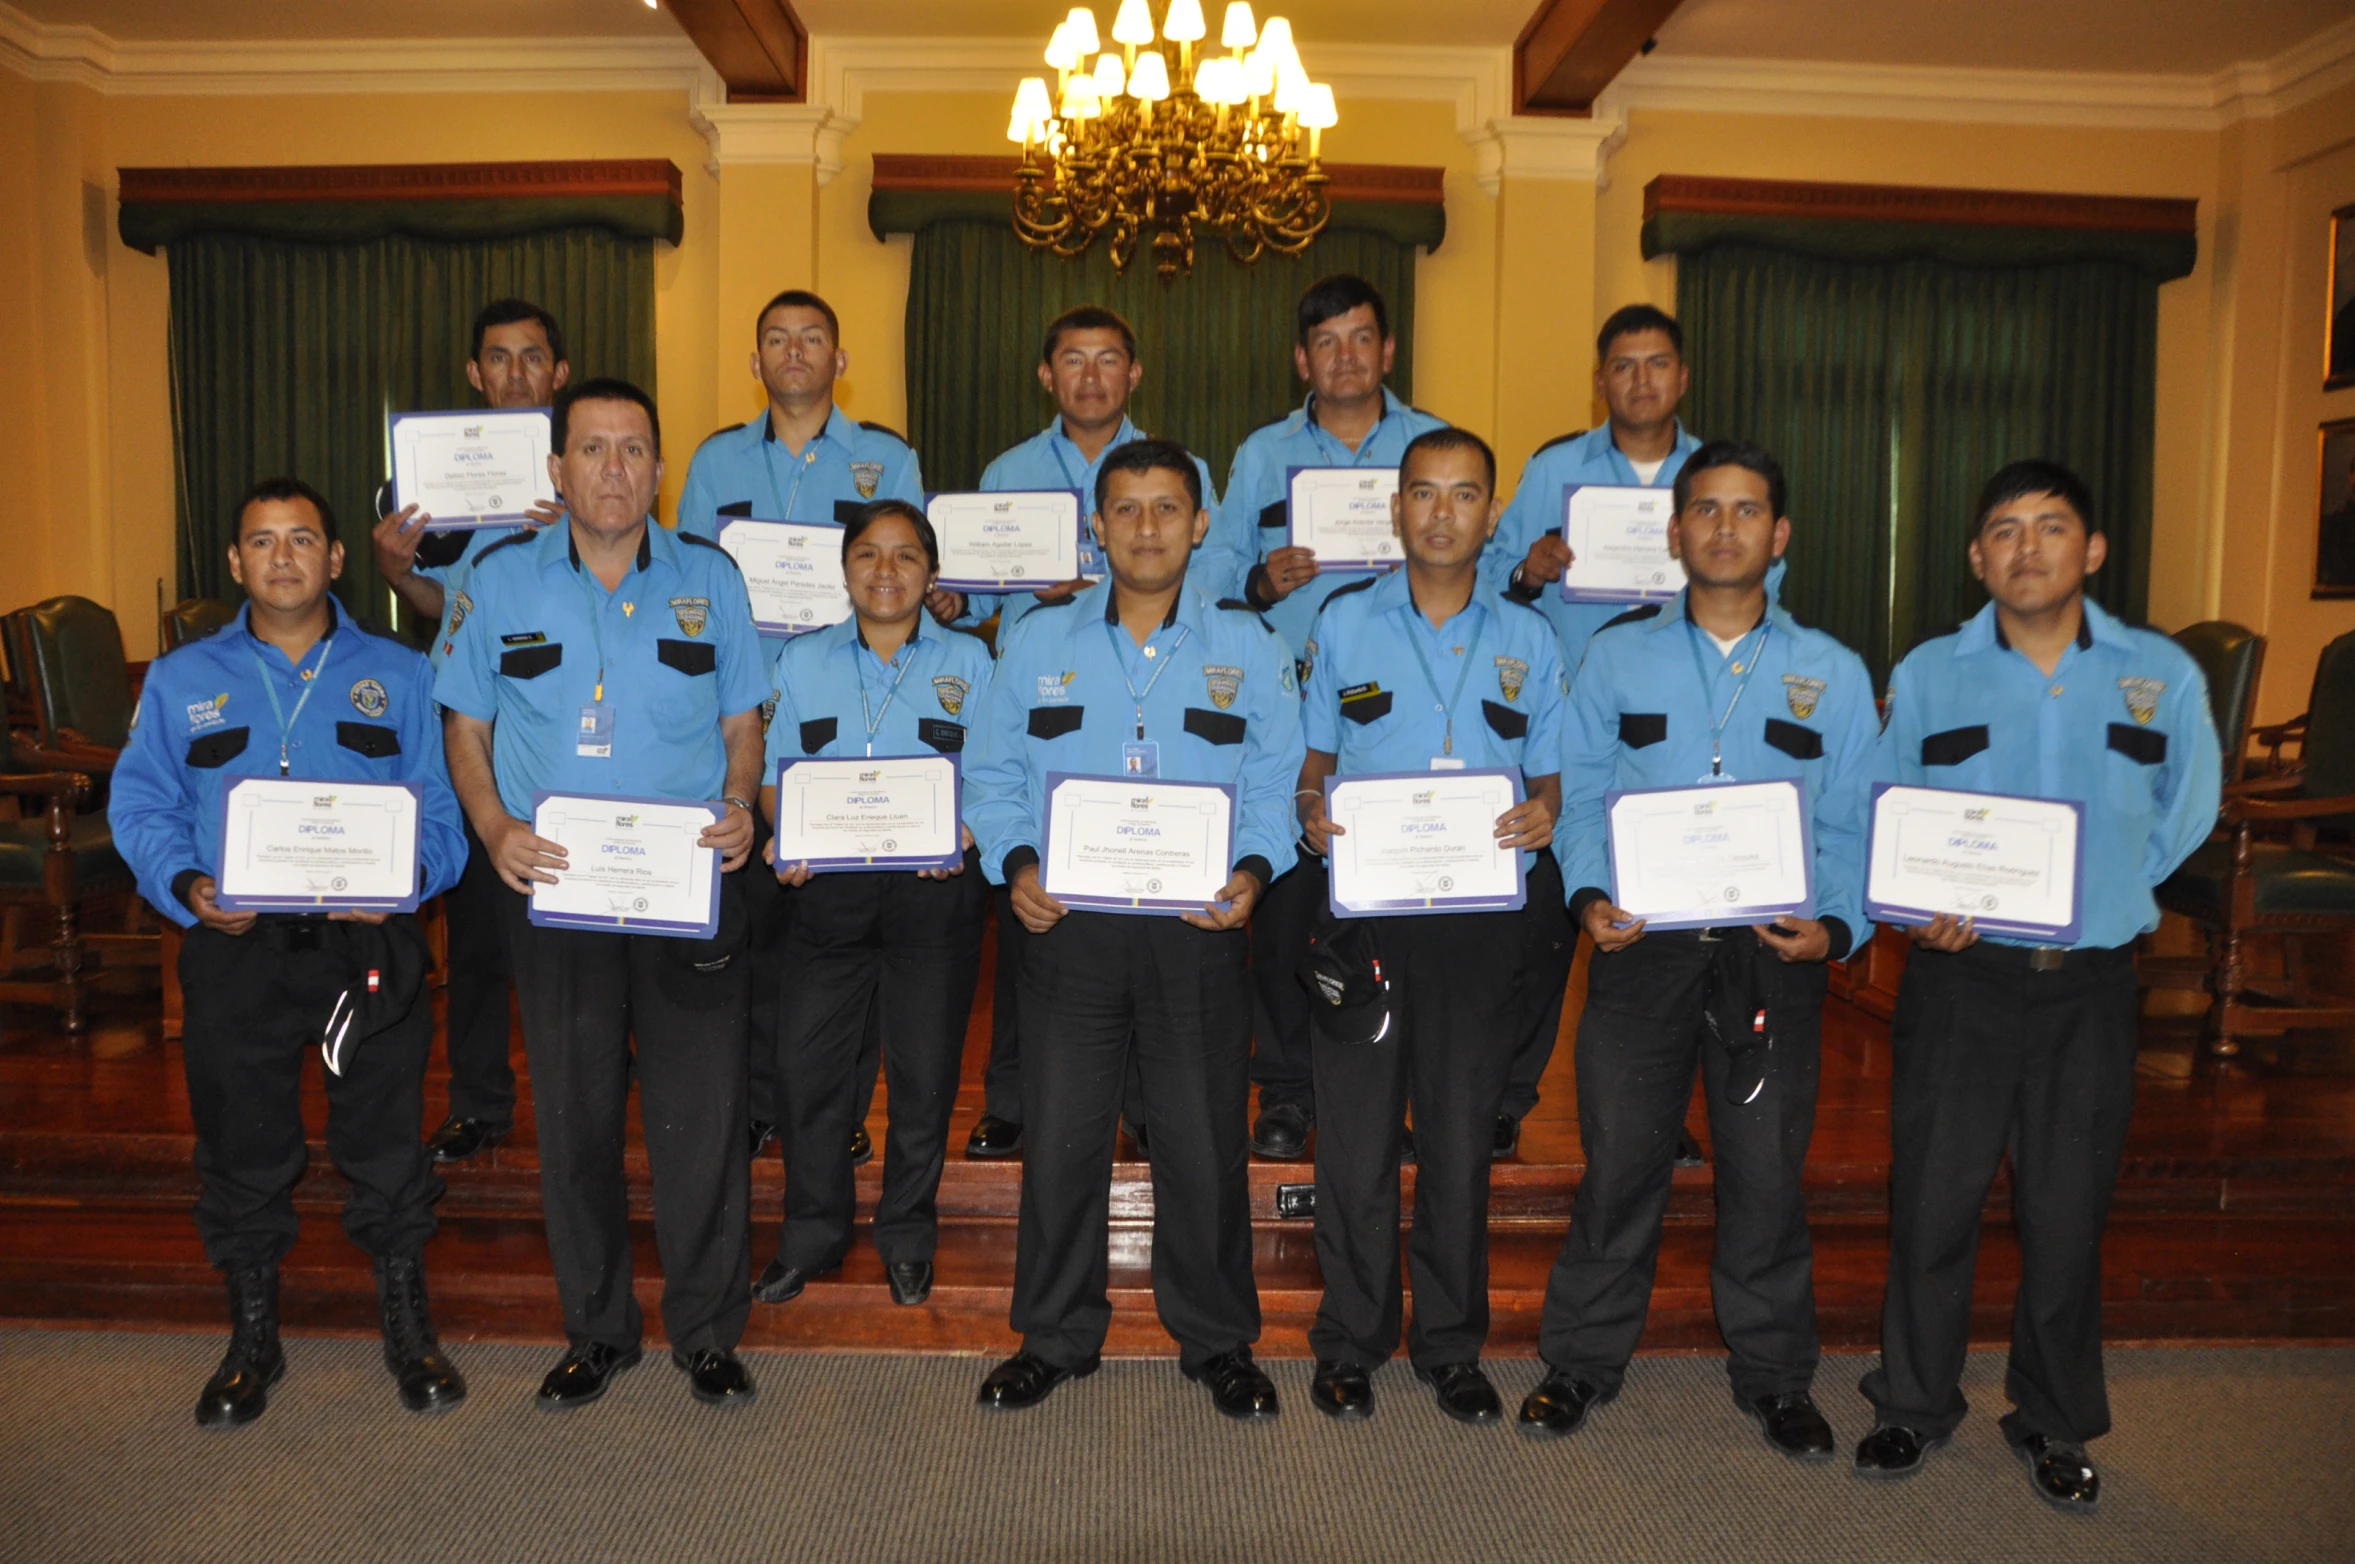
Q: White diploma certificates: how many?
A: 12